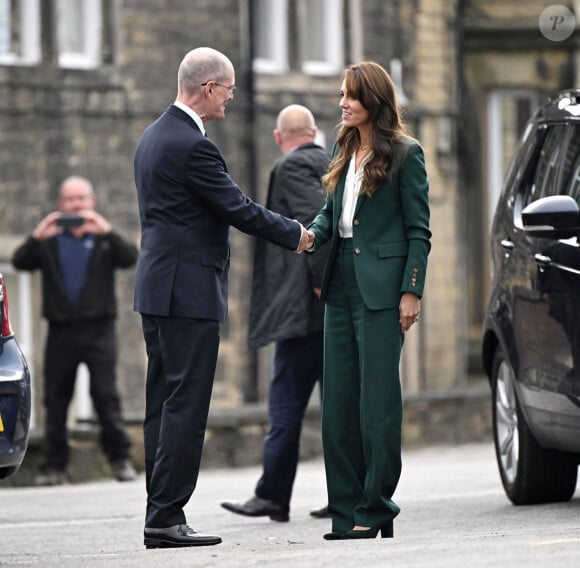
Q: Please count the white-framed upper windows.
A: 4